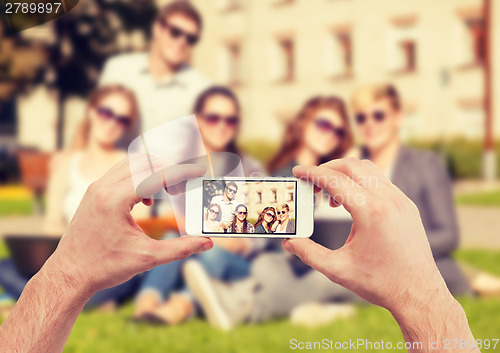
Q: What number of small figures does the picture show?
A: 5